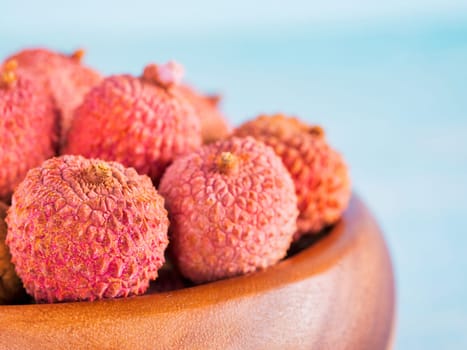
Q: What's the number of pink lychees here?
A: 7